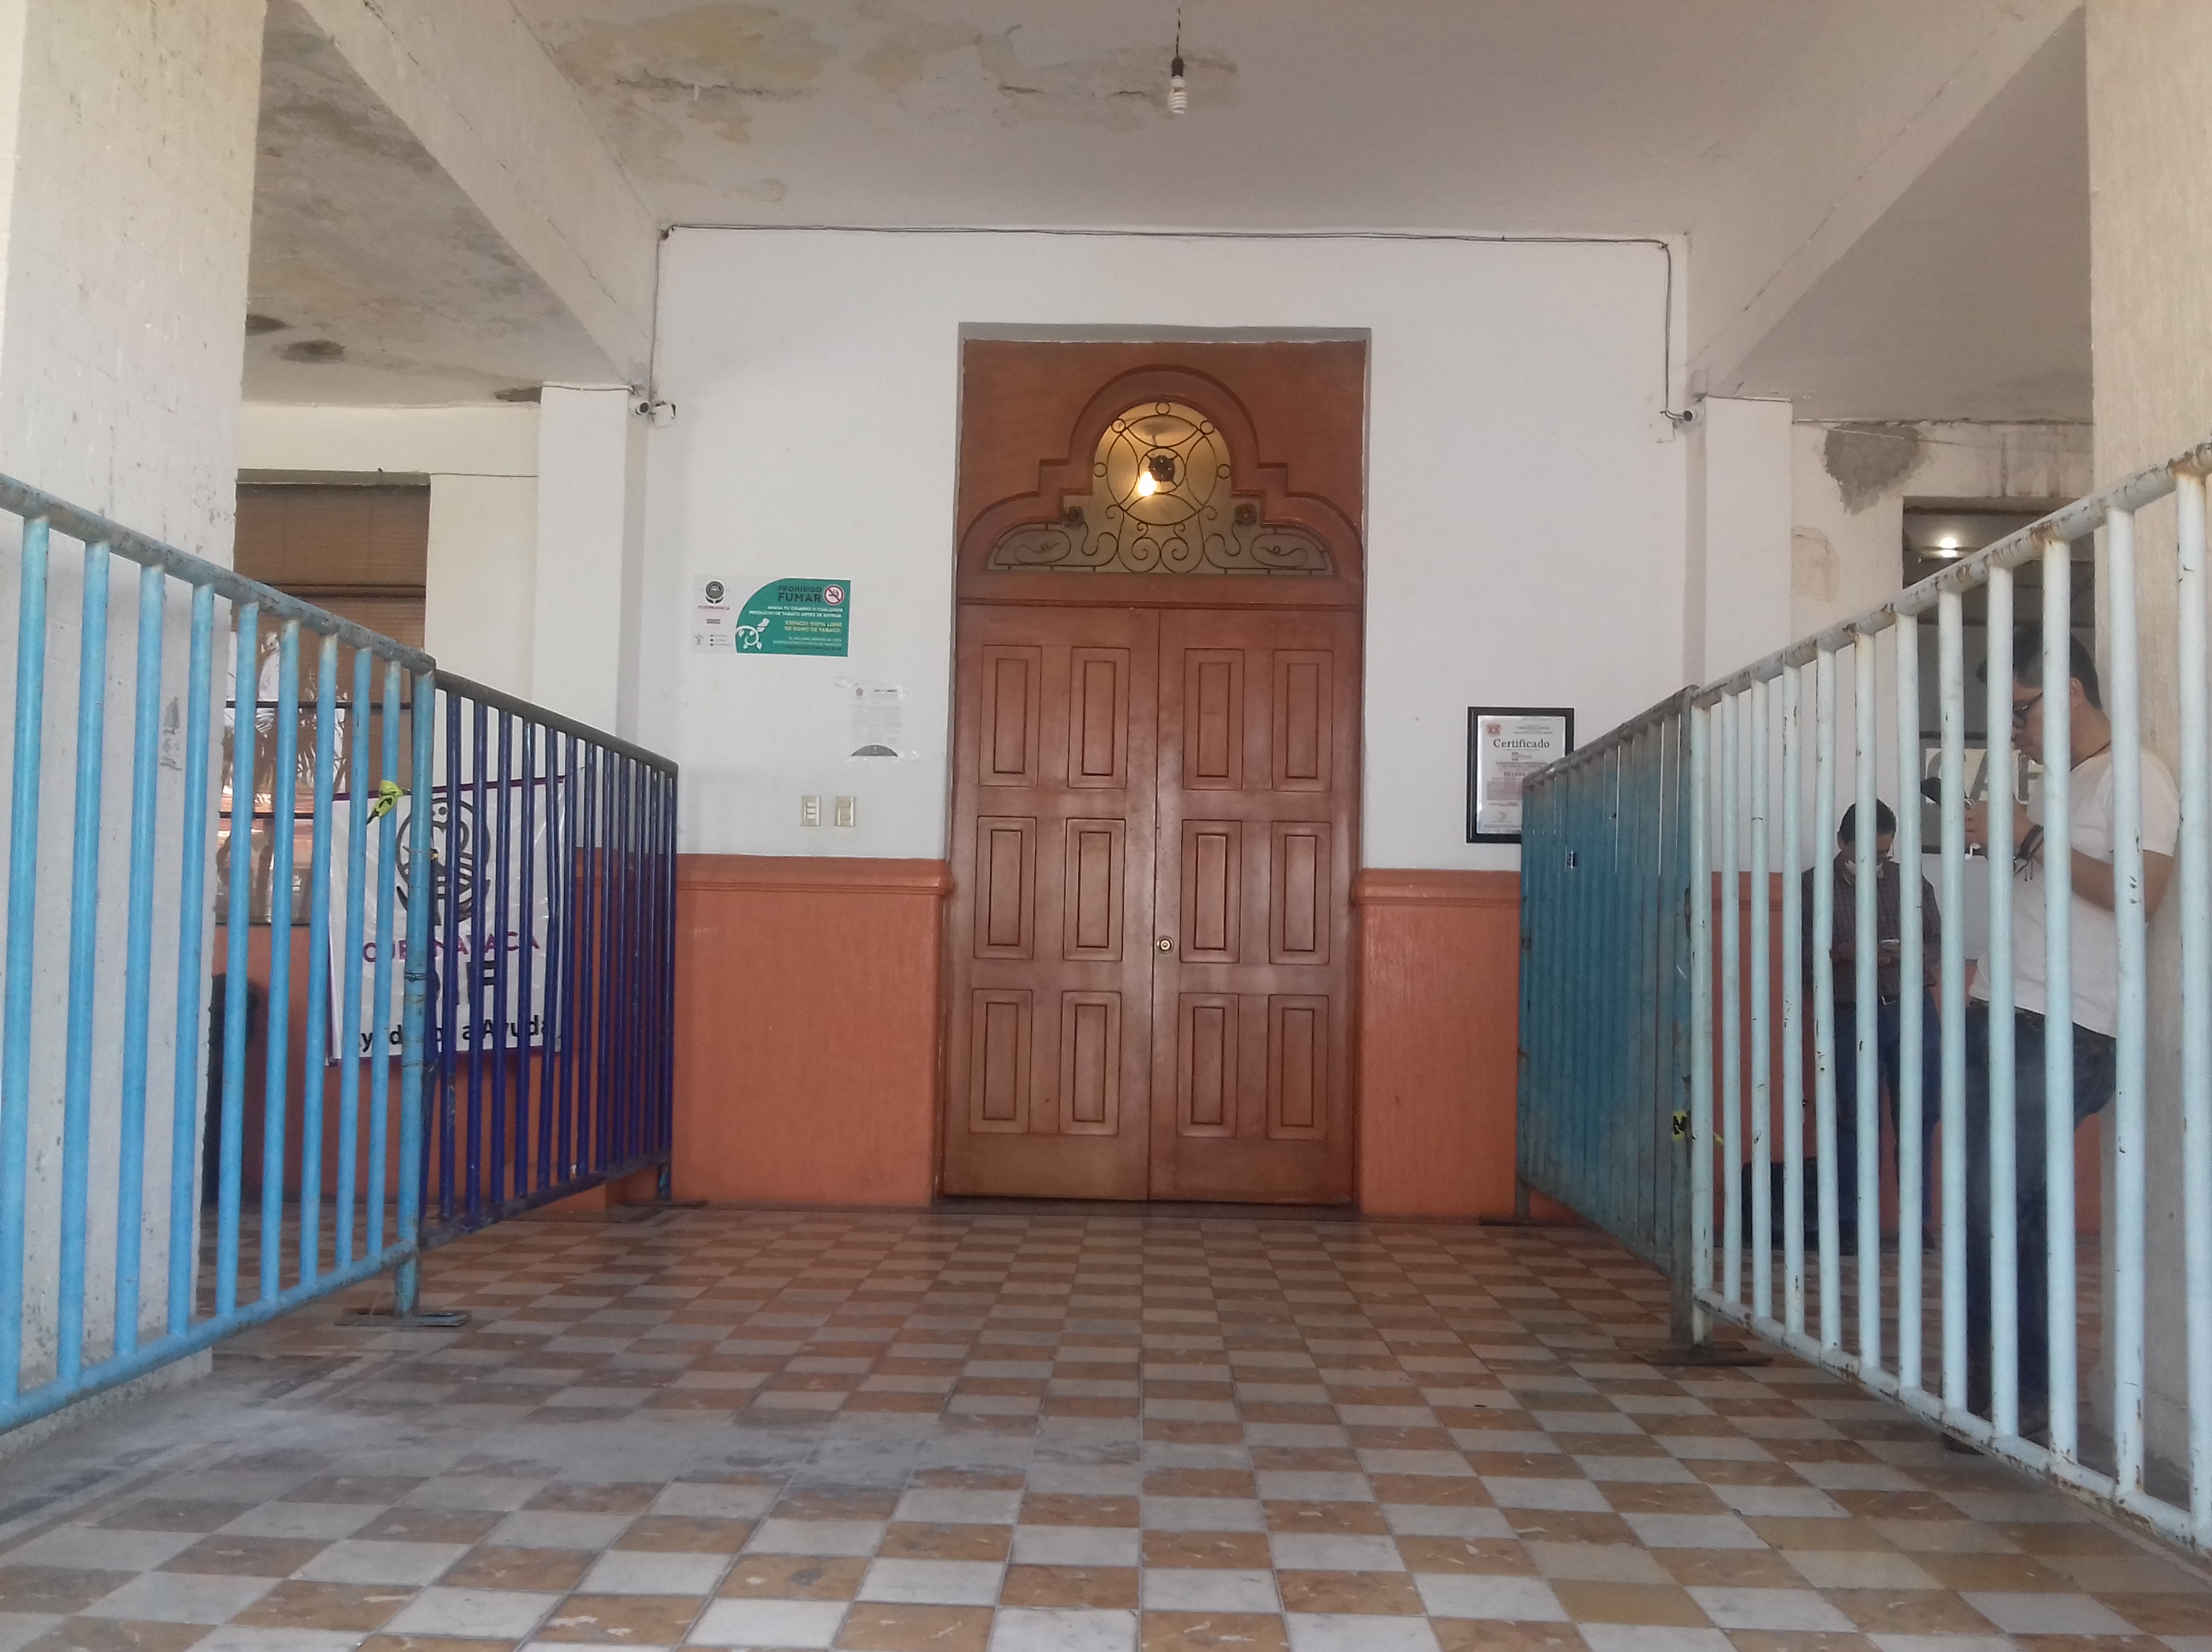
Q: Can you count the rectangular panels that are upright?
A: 12